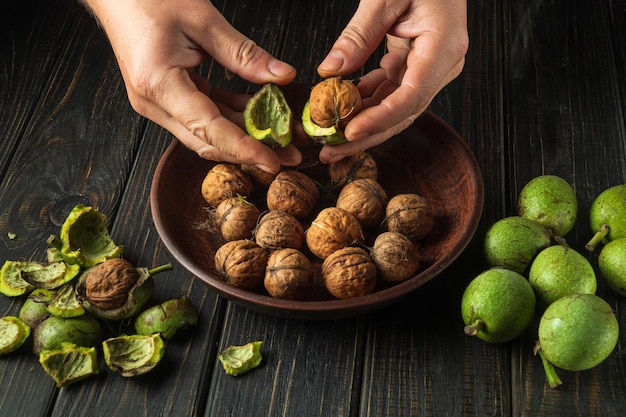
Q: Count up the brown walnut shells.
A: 15